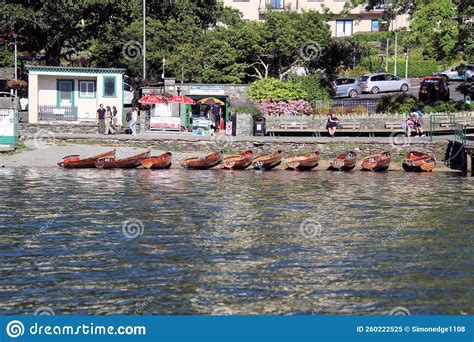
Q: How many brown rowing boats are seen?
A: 10